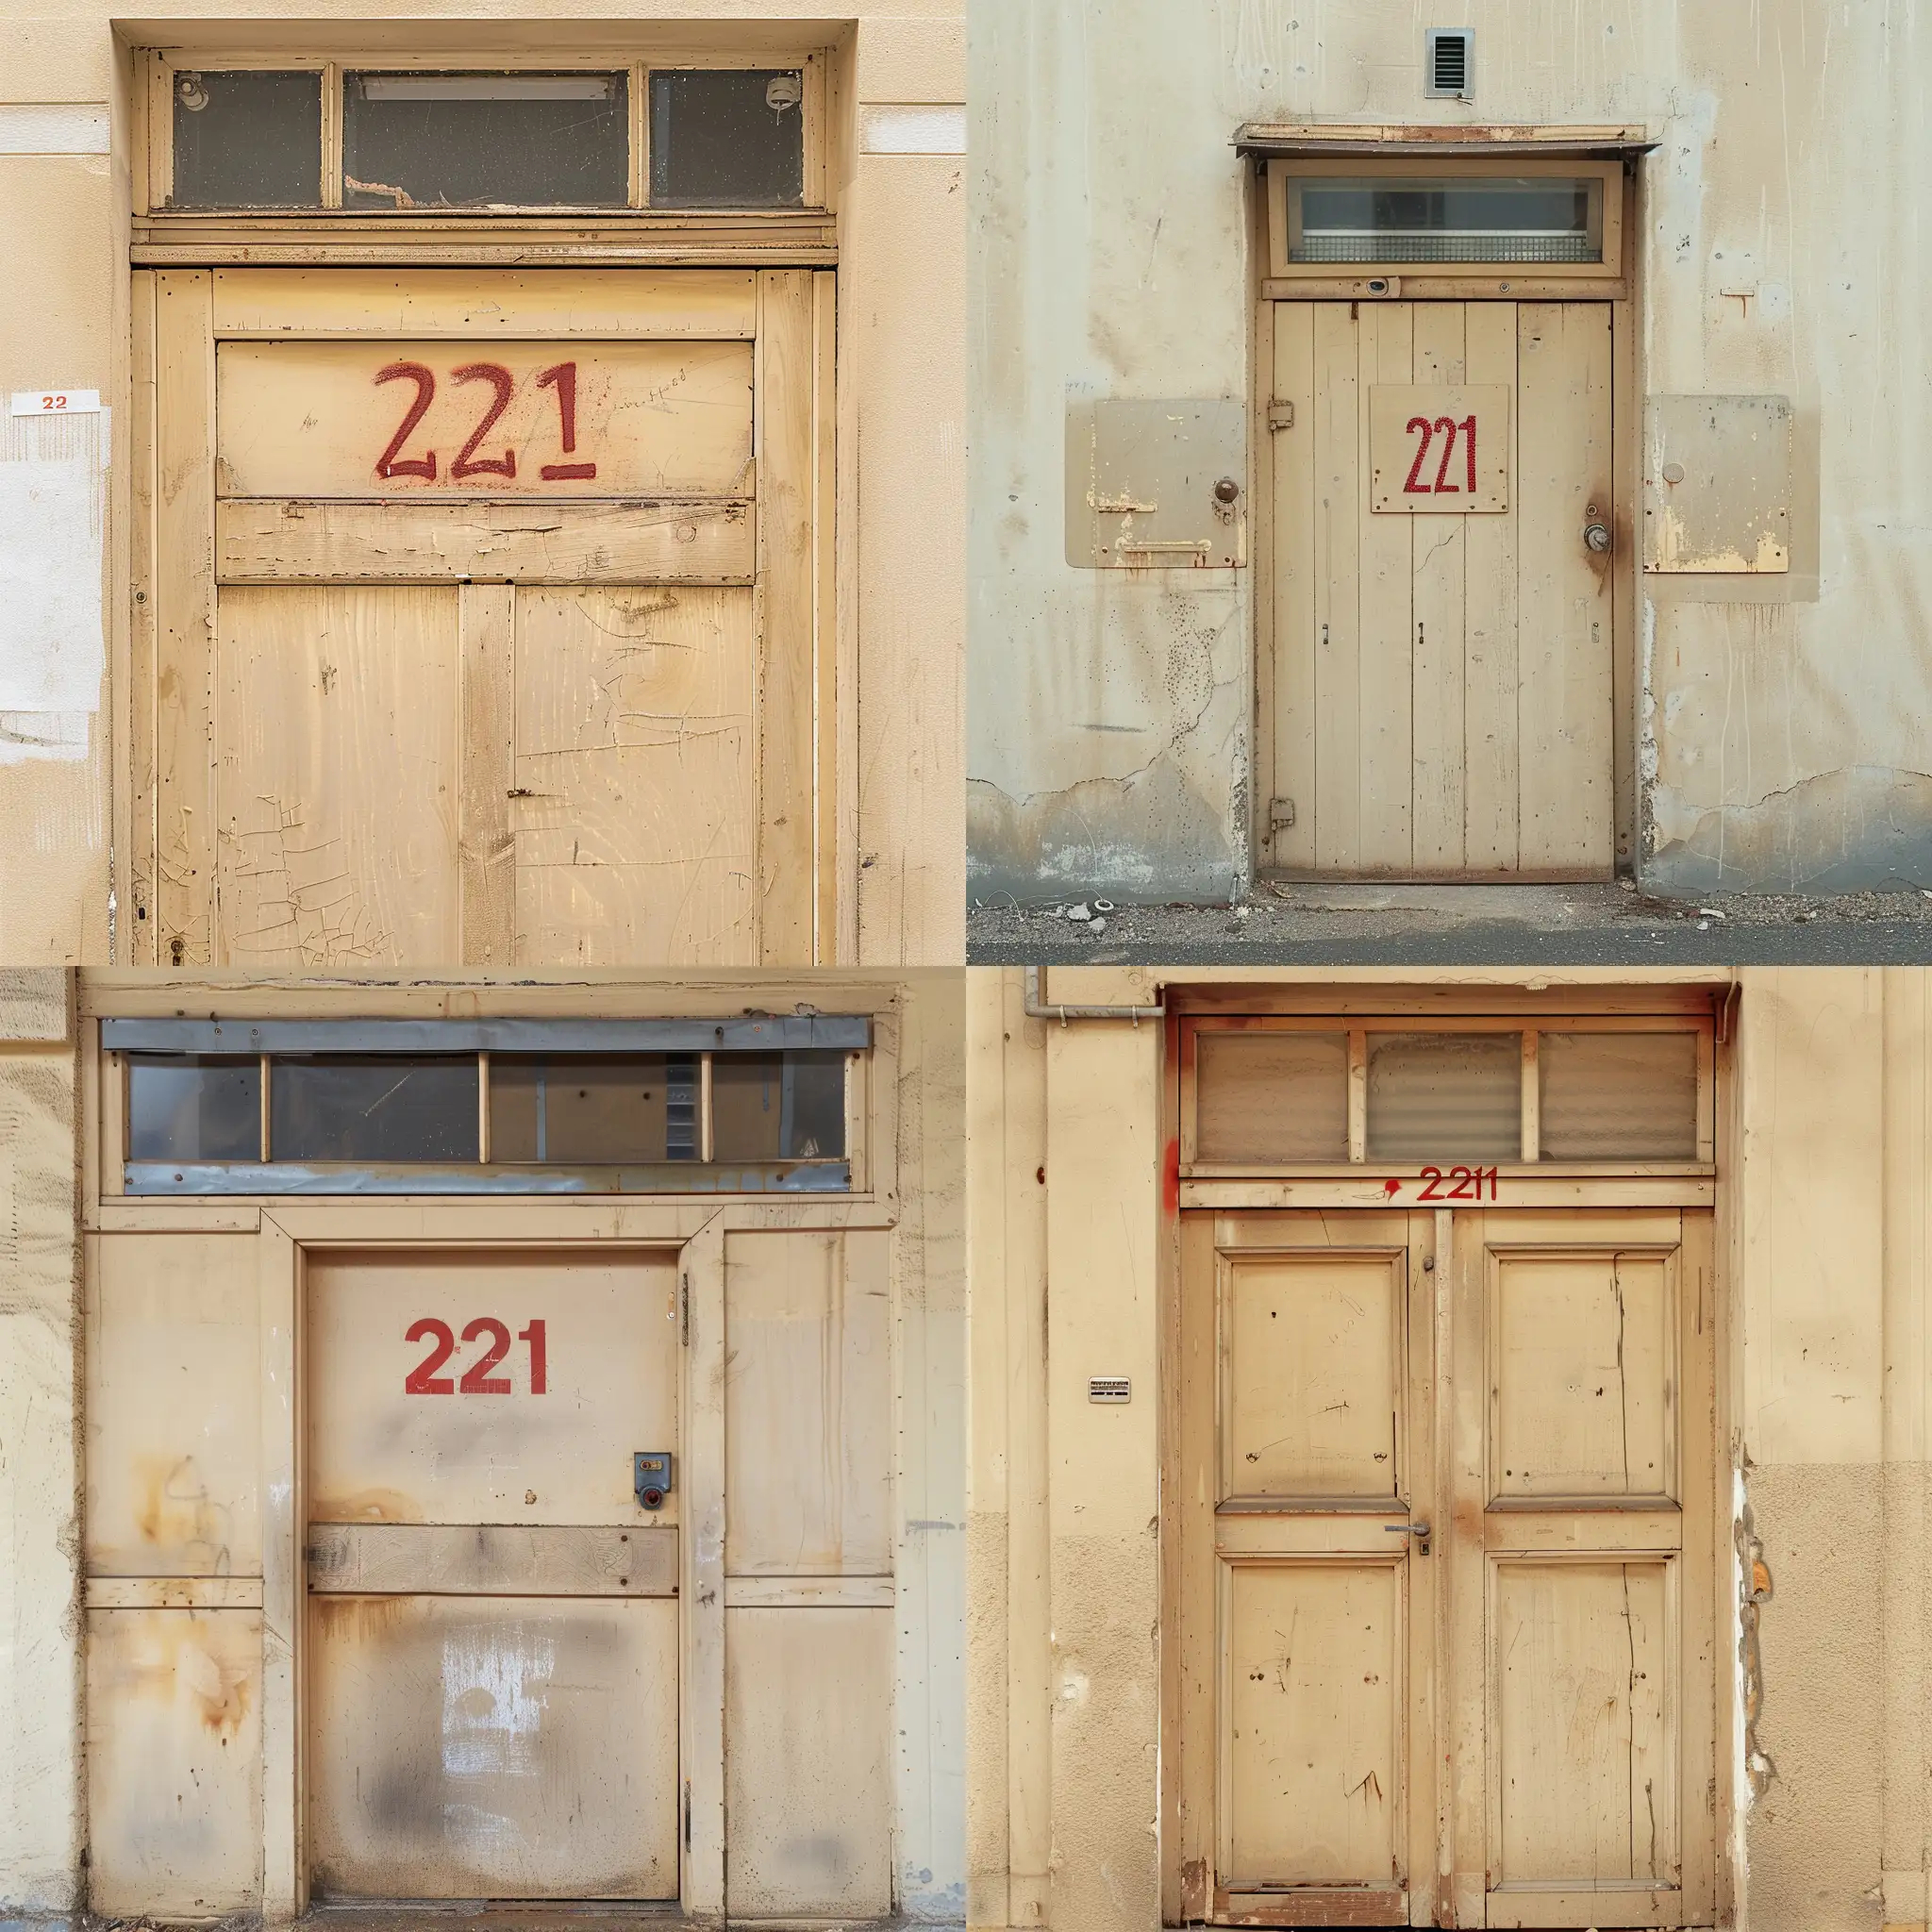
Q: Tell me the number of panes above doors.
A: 11